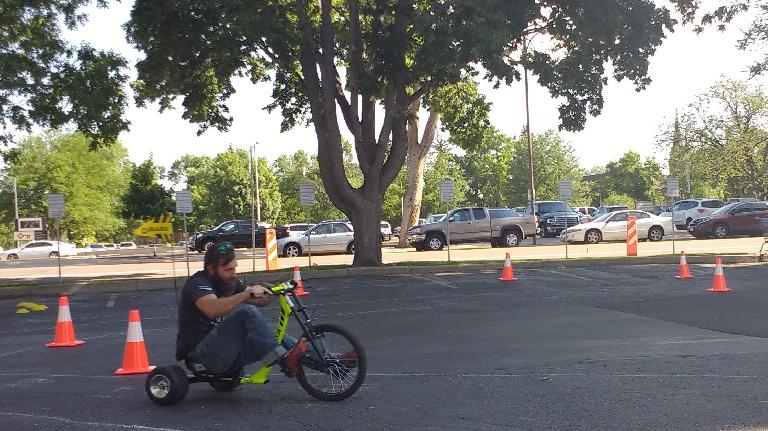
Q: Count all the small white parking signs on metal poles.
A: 6